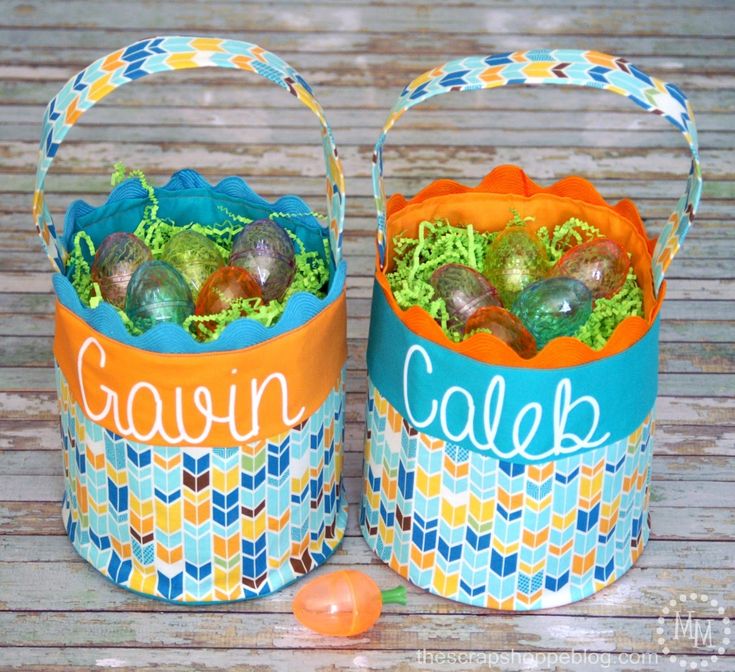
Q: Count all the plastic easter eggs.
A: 11